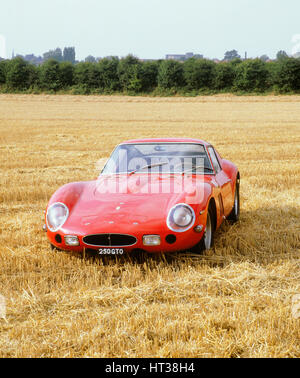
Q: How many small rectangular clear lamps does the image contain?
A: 2